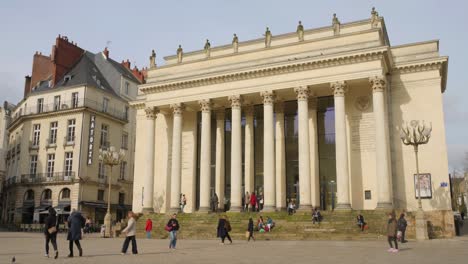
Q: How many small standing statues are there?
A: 8